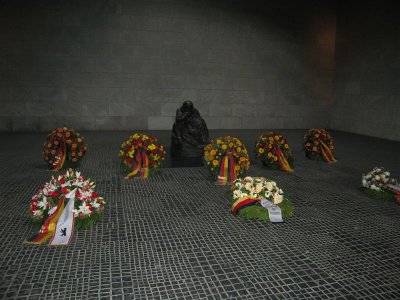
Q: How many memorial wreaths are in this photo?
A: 8